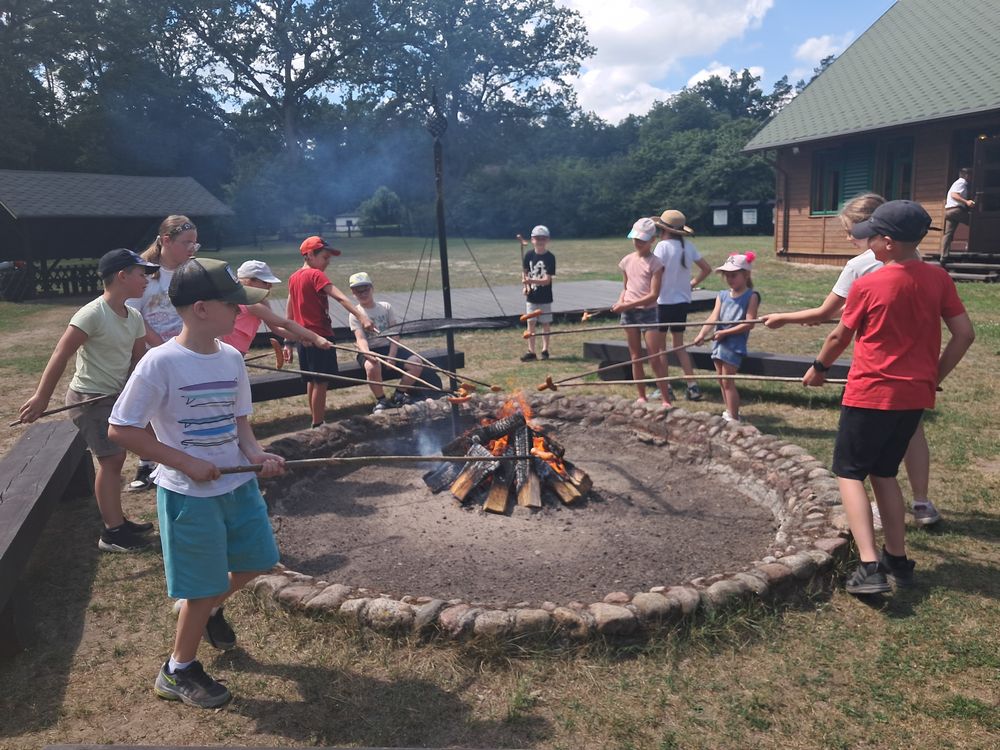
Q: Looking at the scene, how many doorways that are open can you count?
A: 1